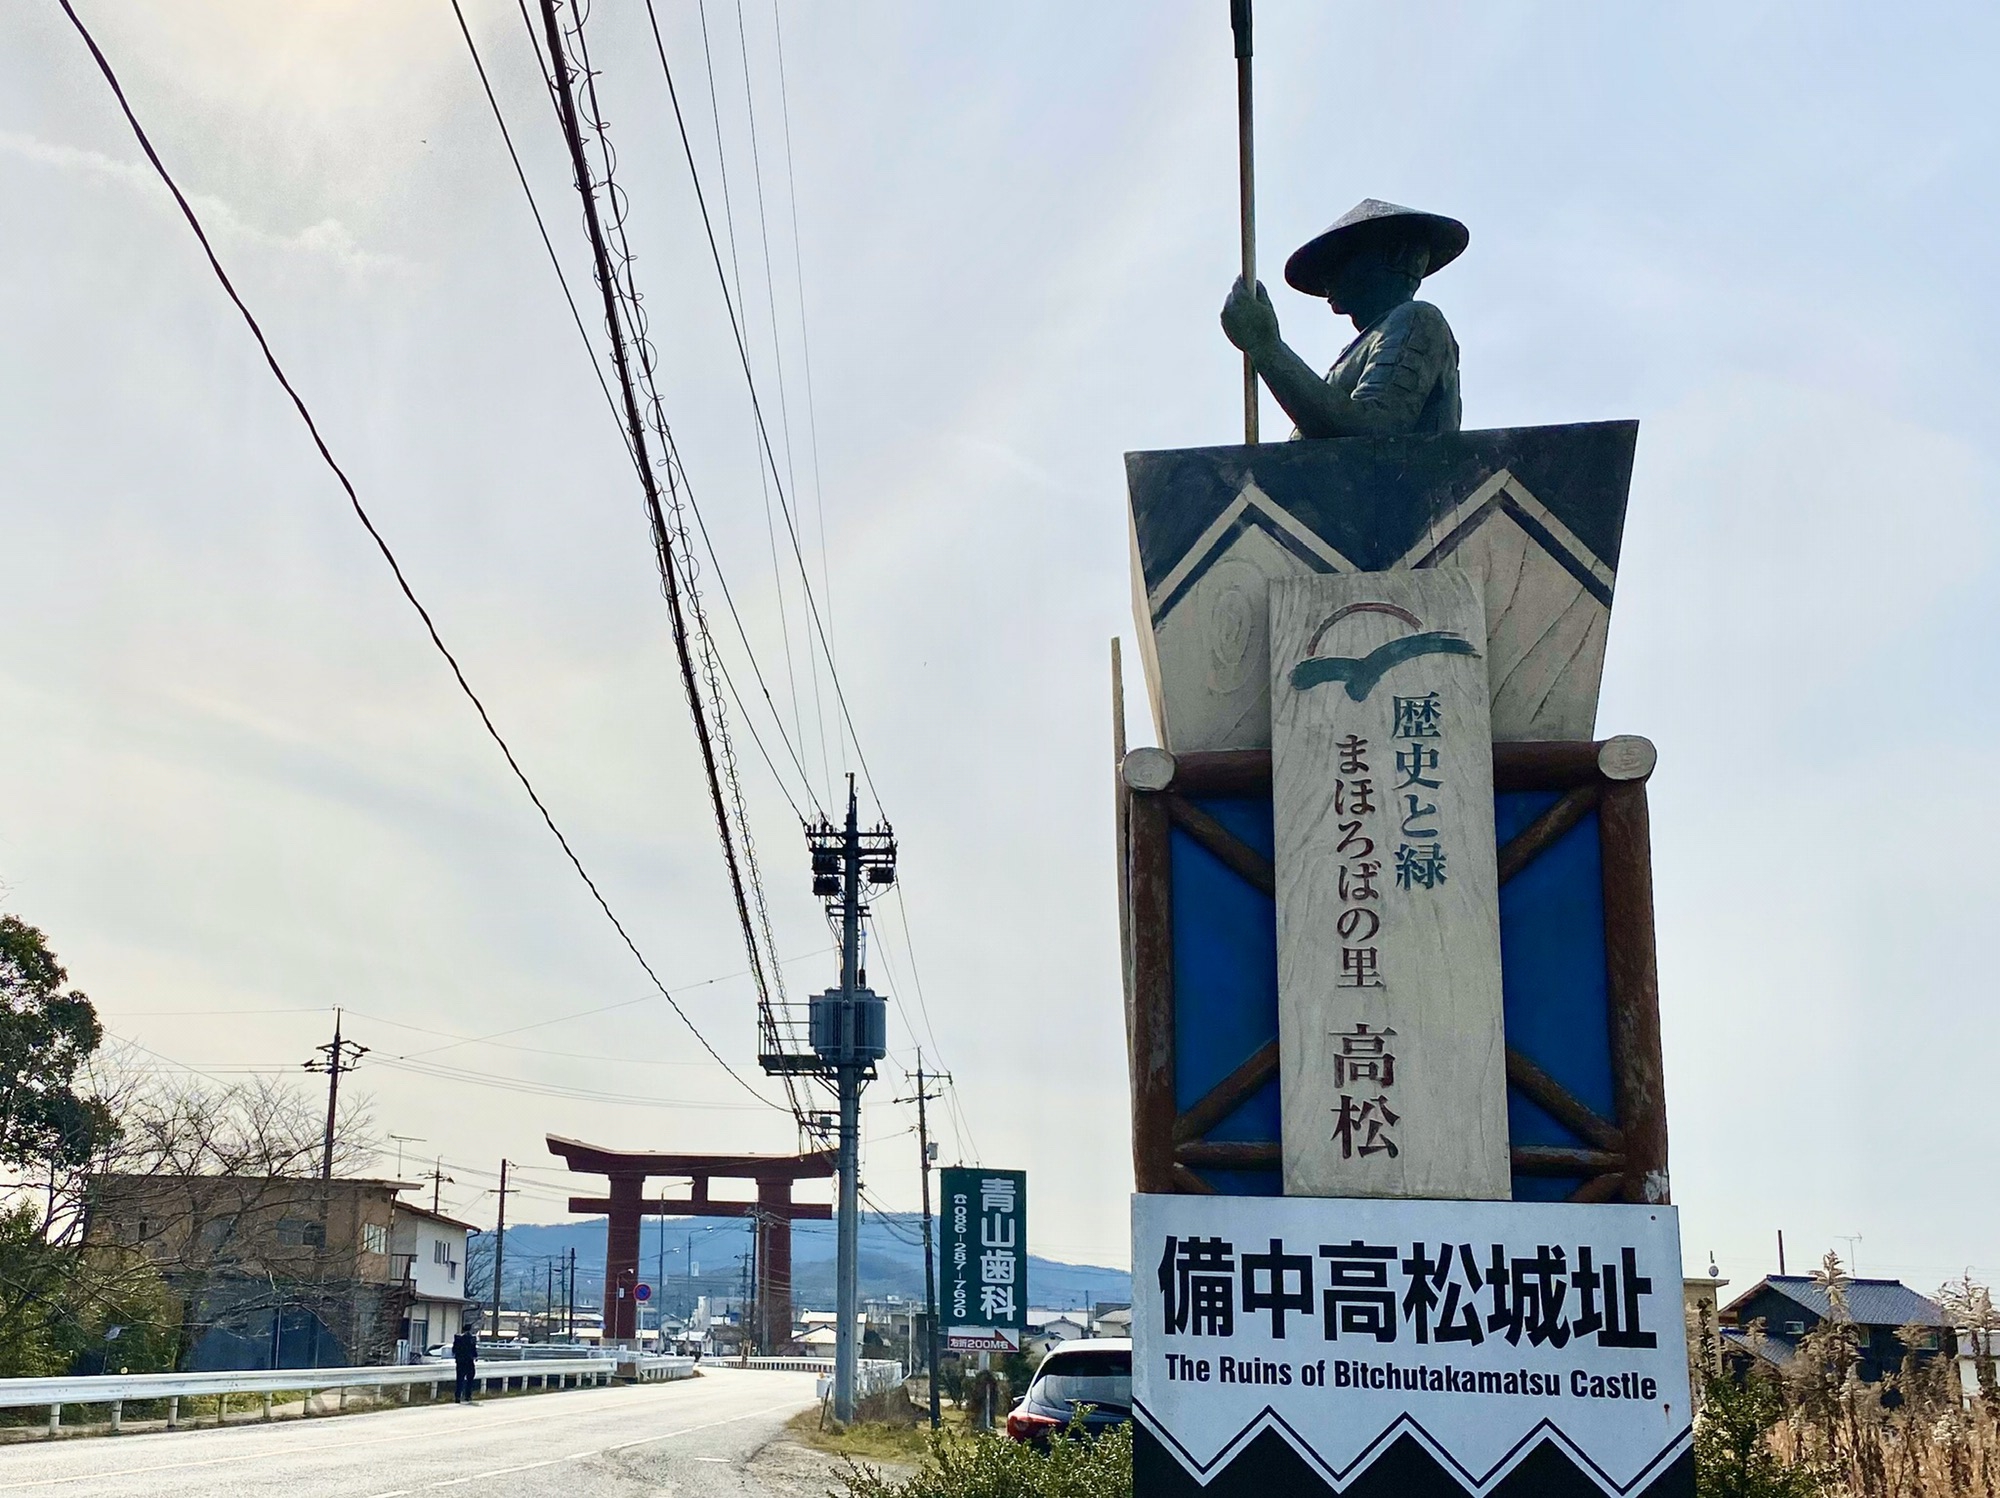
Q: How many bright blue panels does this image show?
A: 2